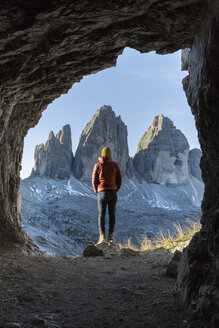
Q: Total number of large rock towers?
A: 3